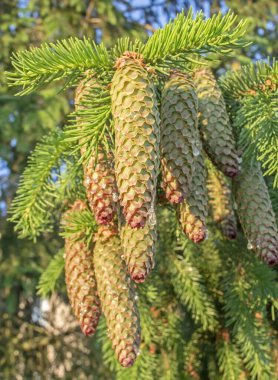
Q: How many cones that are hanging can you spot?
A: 10